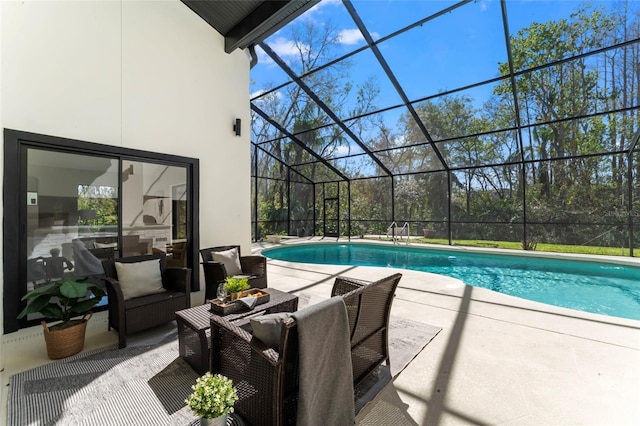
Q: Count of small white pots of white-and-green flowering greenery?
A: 1